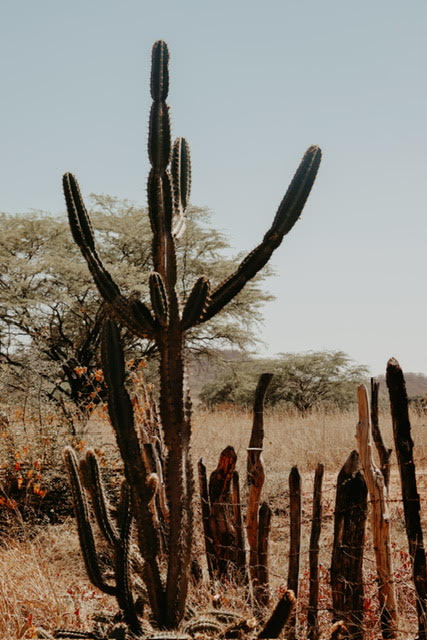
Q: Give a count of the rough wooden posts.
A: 11